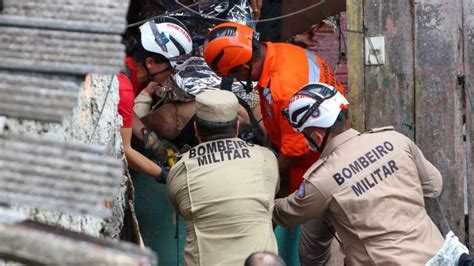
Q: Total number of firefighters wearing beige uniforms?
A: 2